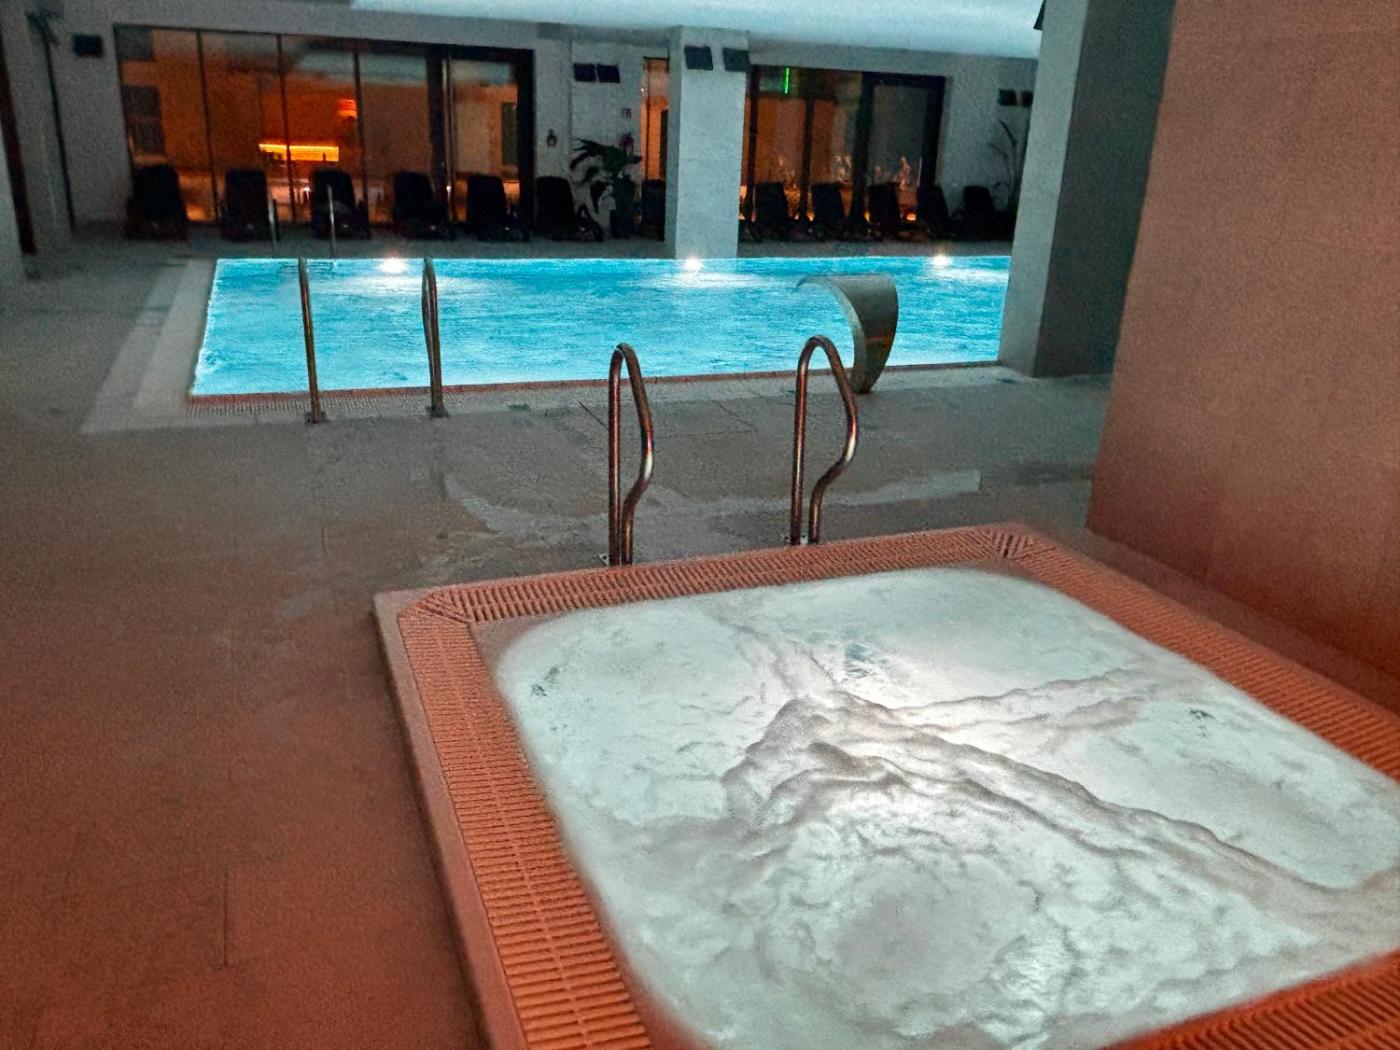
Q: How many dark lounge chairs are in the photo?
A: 12